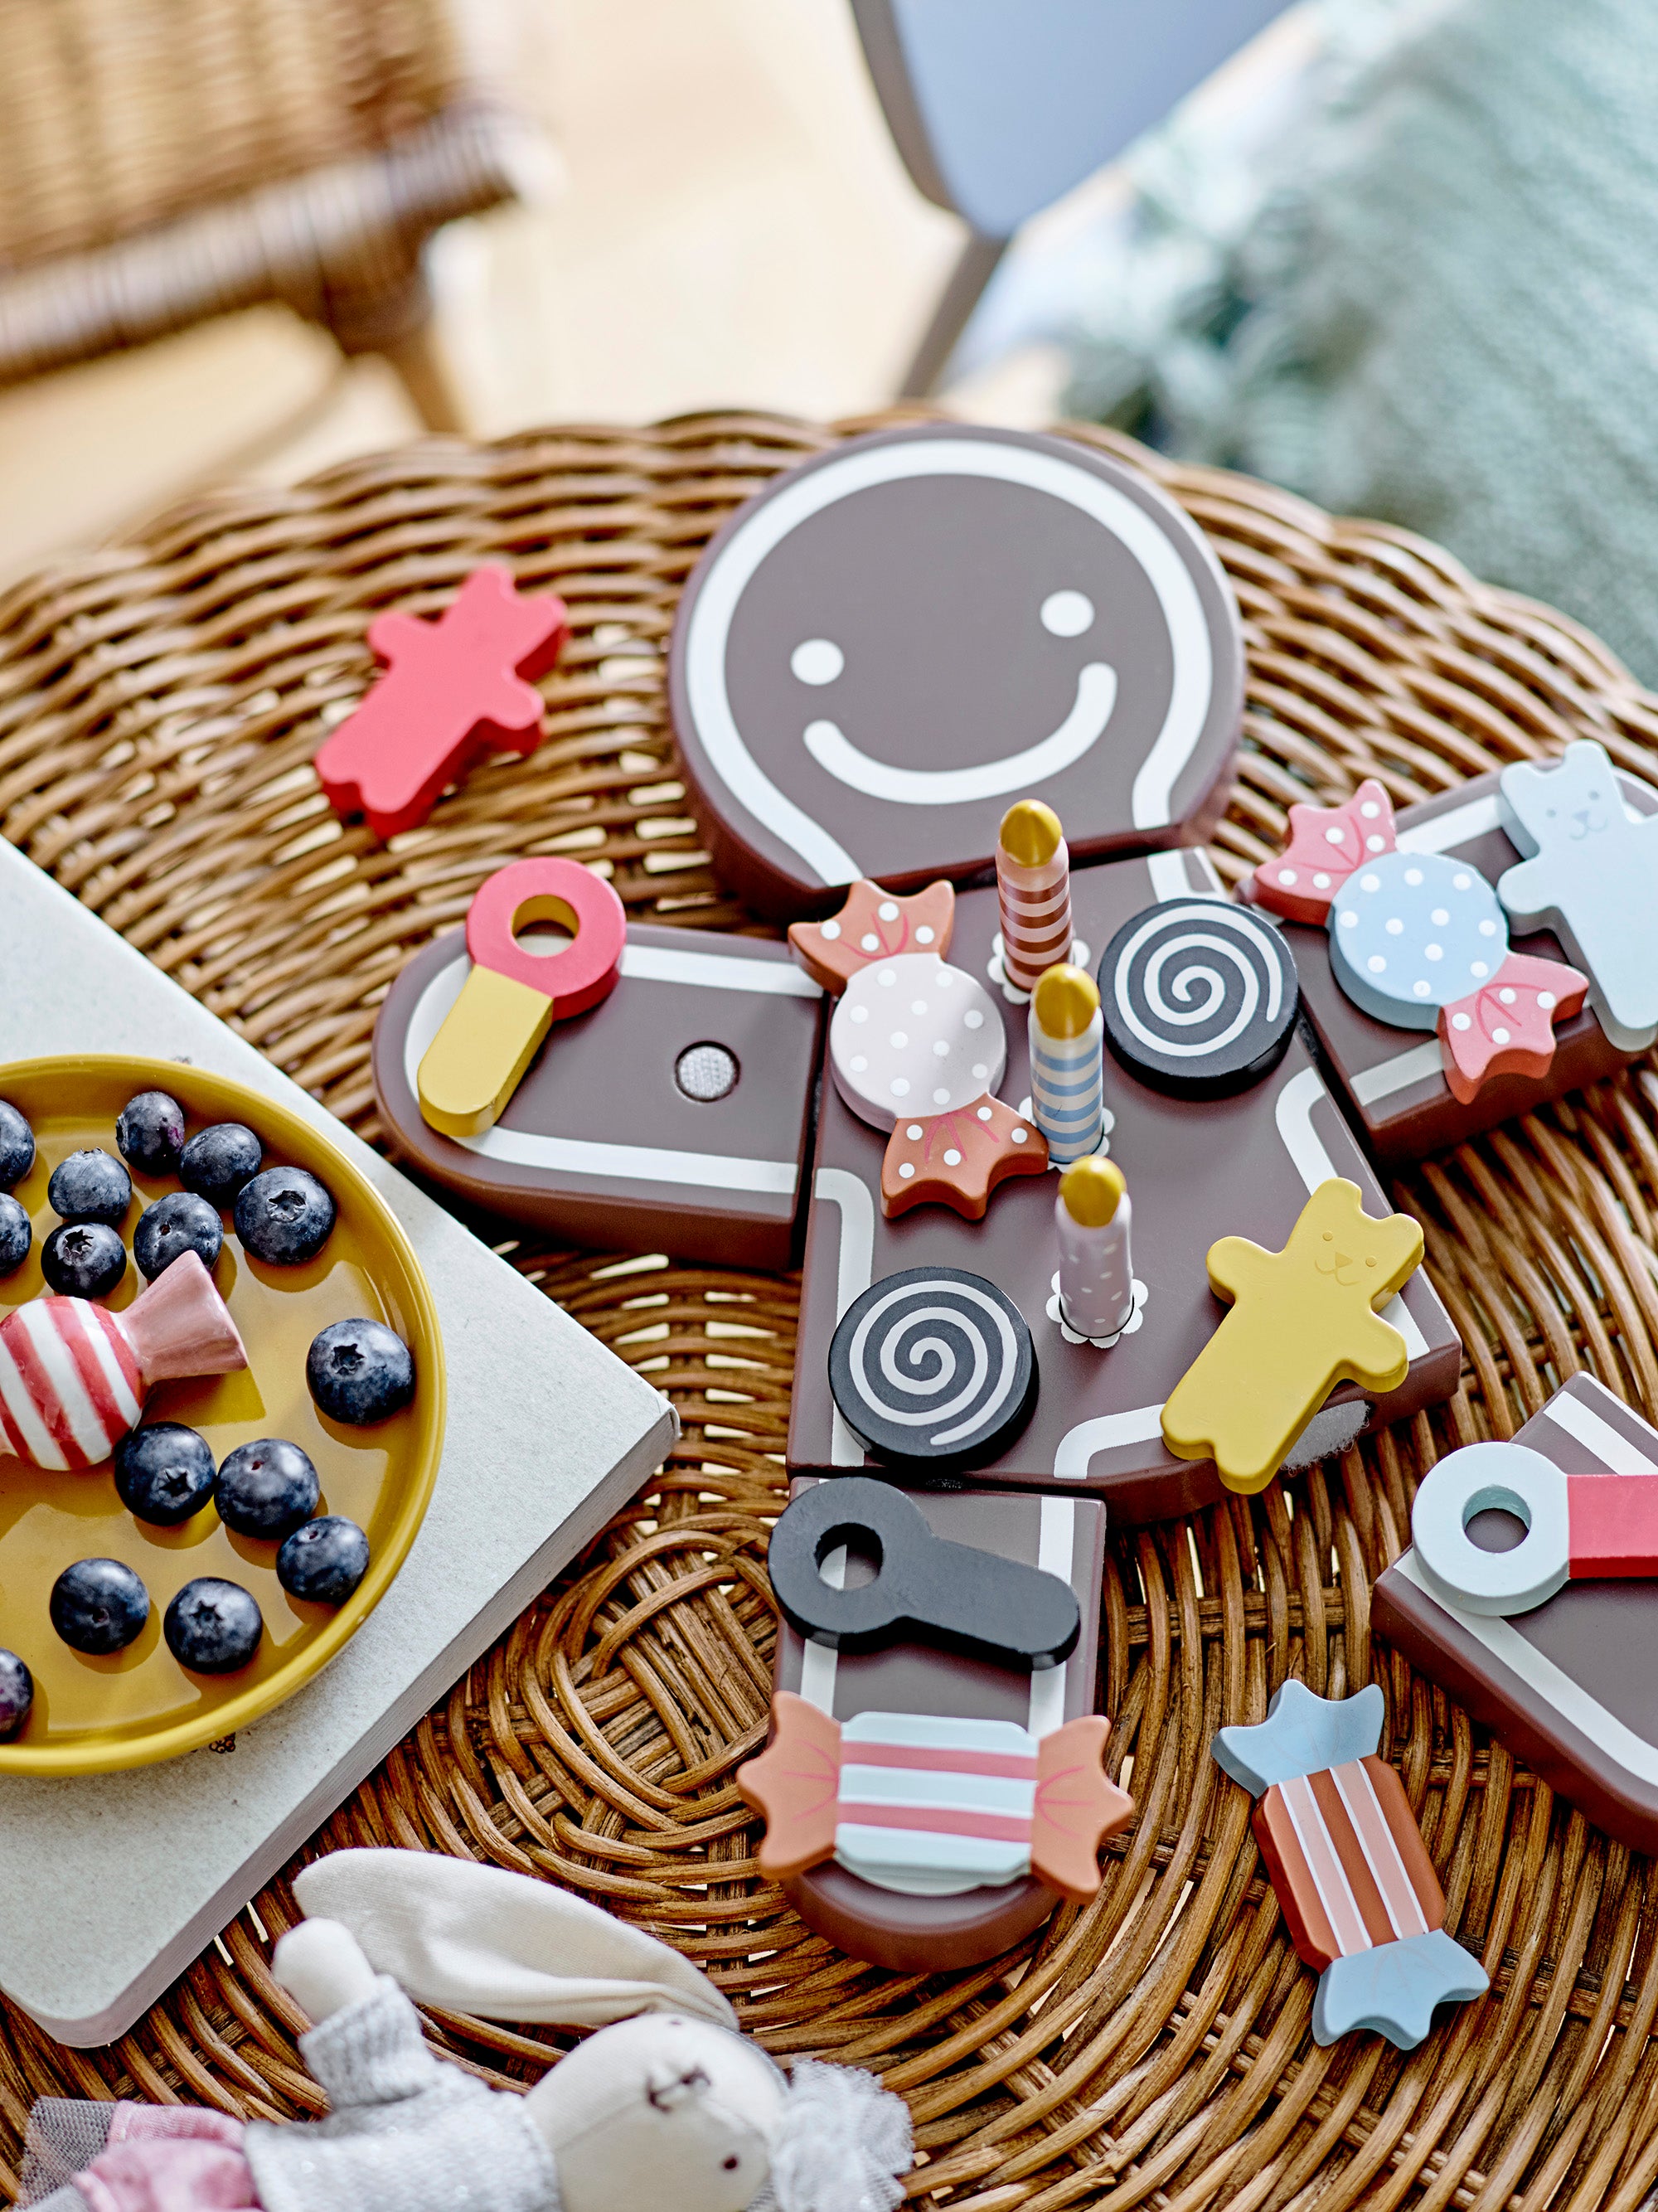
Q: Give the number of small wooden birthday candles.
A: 3